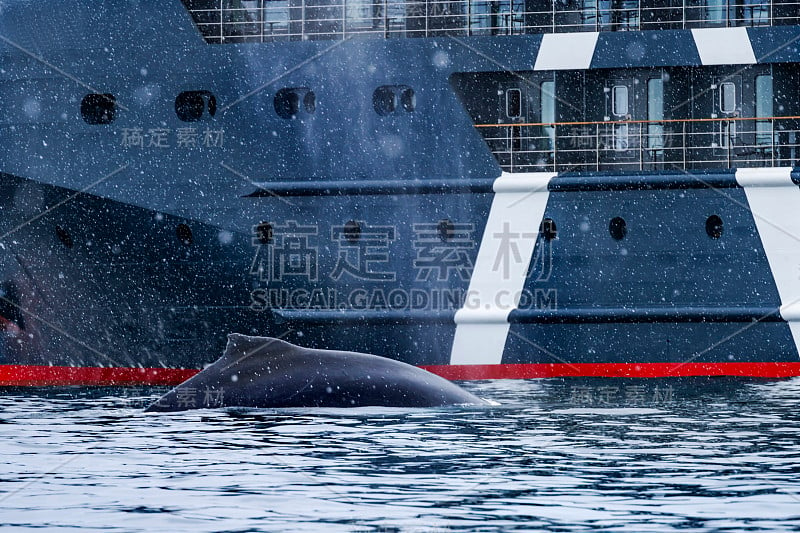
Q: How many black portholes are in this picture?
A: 12